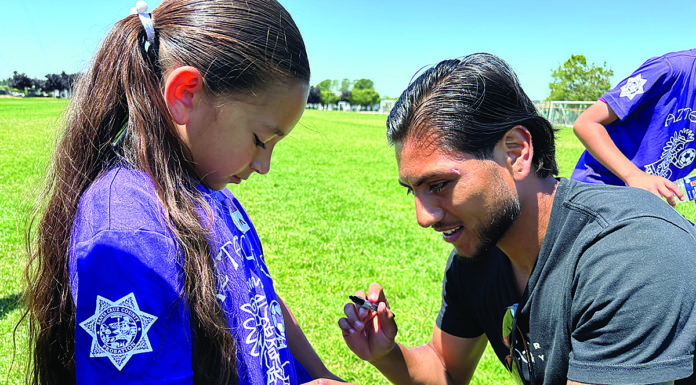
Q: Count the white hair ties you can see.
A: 1